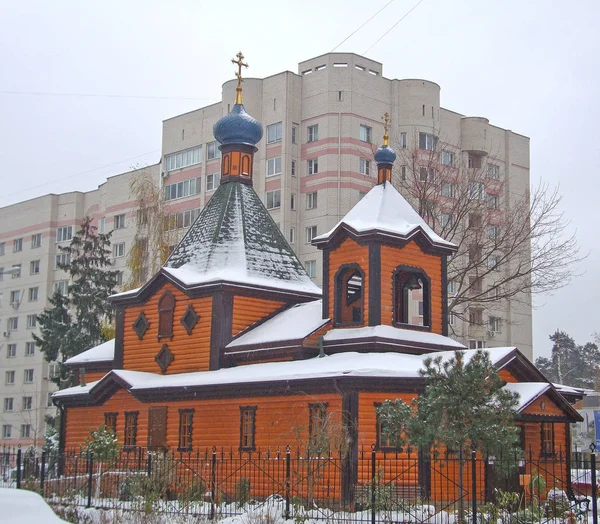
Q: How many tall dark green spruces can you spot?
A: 2